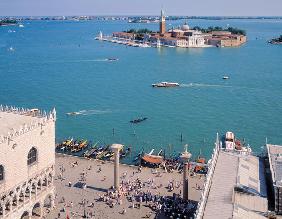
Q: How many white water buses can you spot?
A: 1